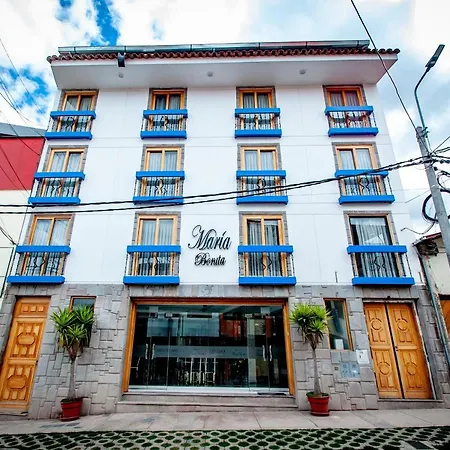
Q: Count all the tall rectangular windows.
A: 12